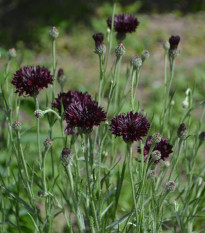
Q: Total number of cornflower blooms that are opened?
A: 6